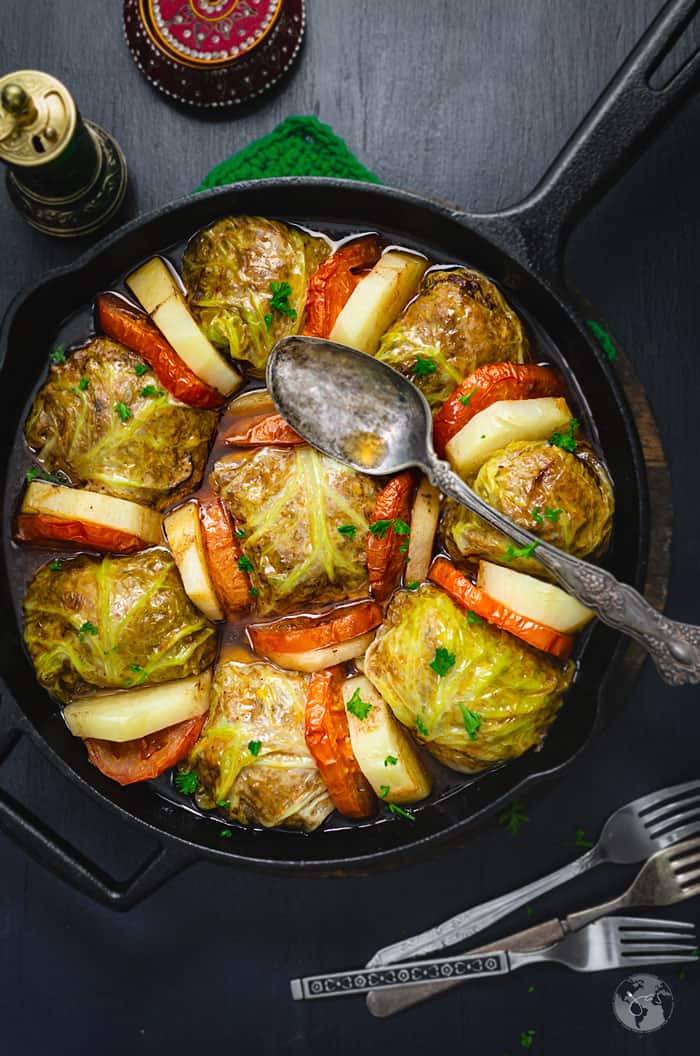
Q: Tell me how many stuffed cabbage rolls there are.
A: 8